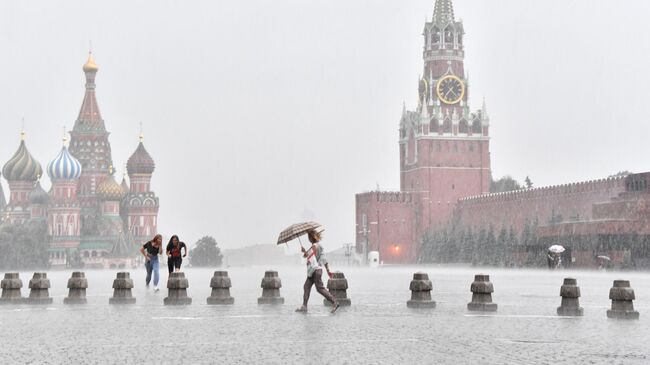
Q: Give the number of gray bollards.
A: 12